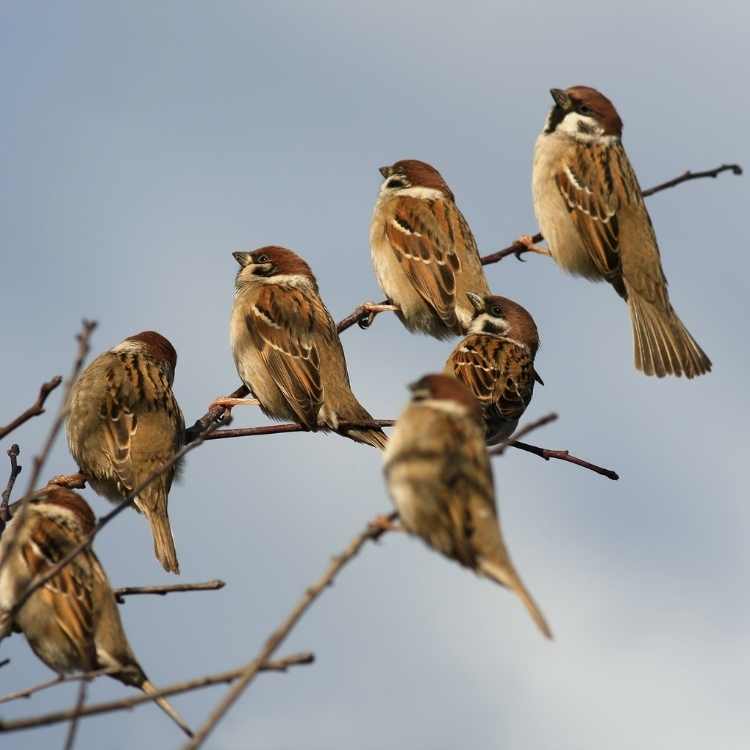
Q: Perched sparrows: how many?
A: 7